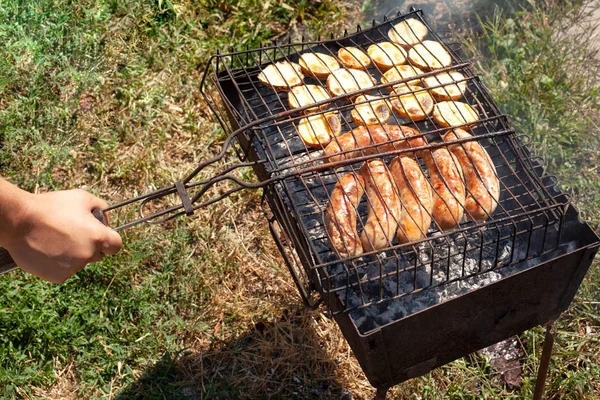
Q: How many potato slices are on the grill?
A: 14